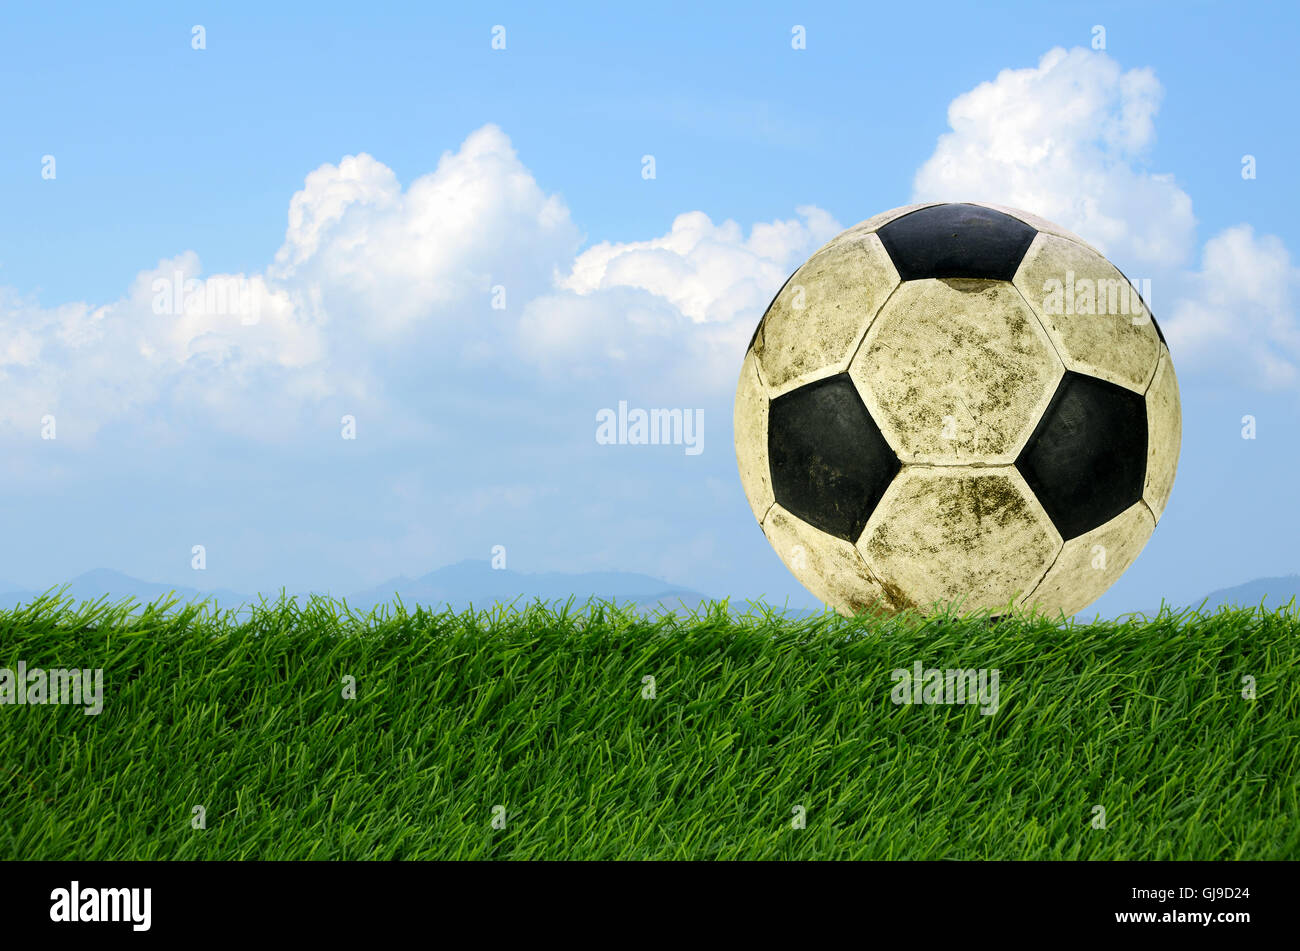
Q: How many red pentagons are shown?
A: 0